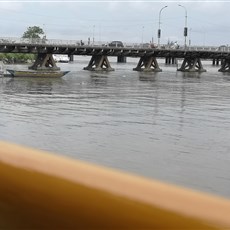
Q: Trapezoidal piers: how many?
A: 5